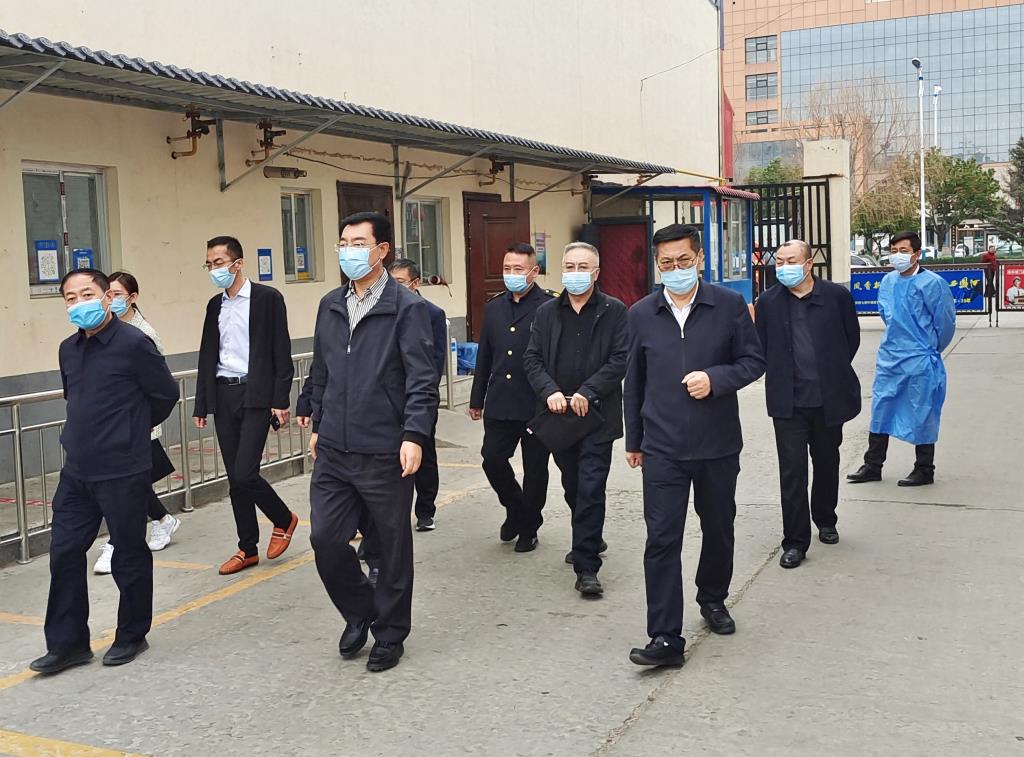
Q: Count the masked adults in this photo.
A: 10